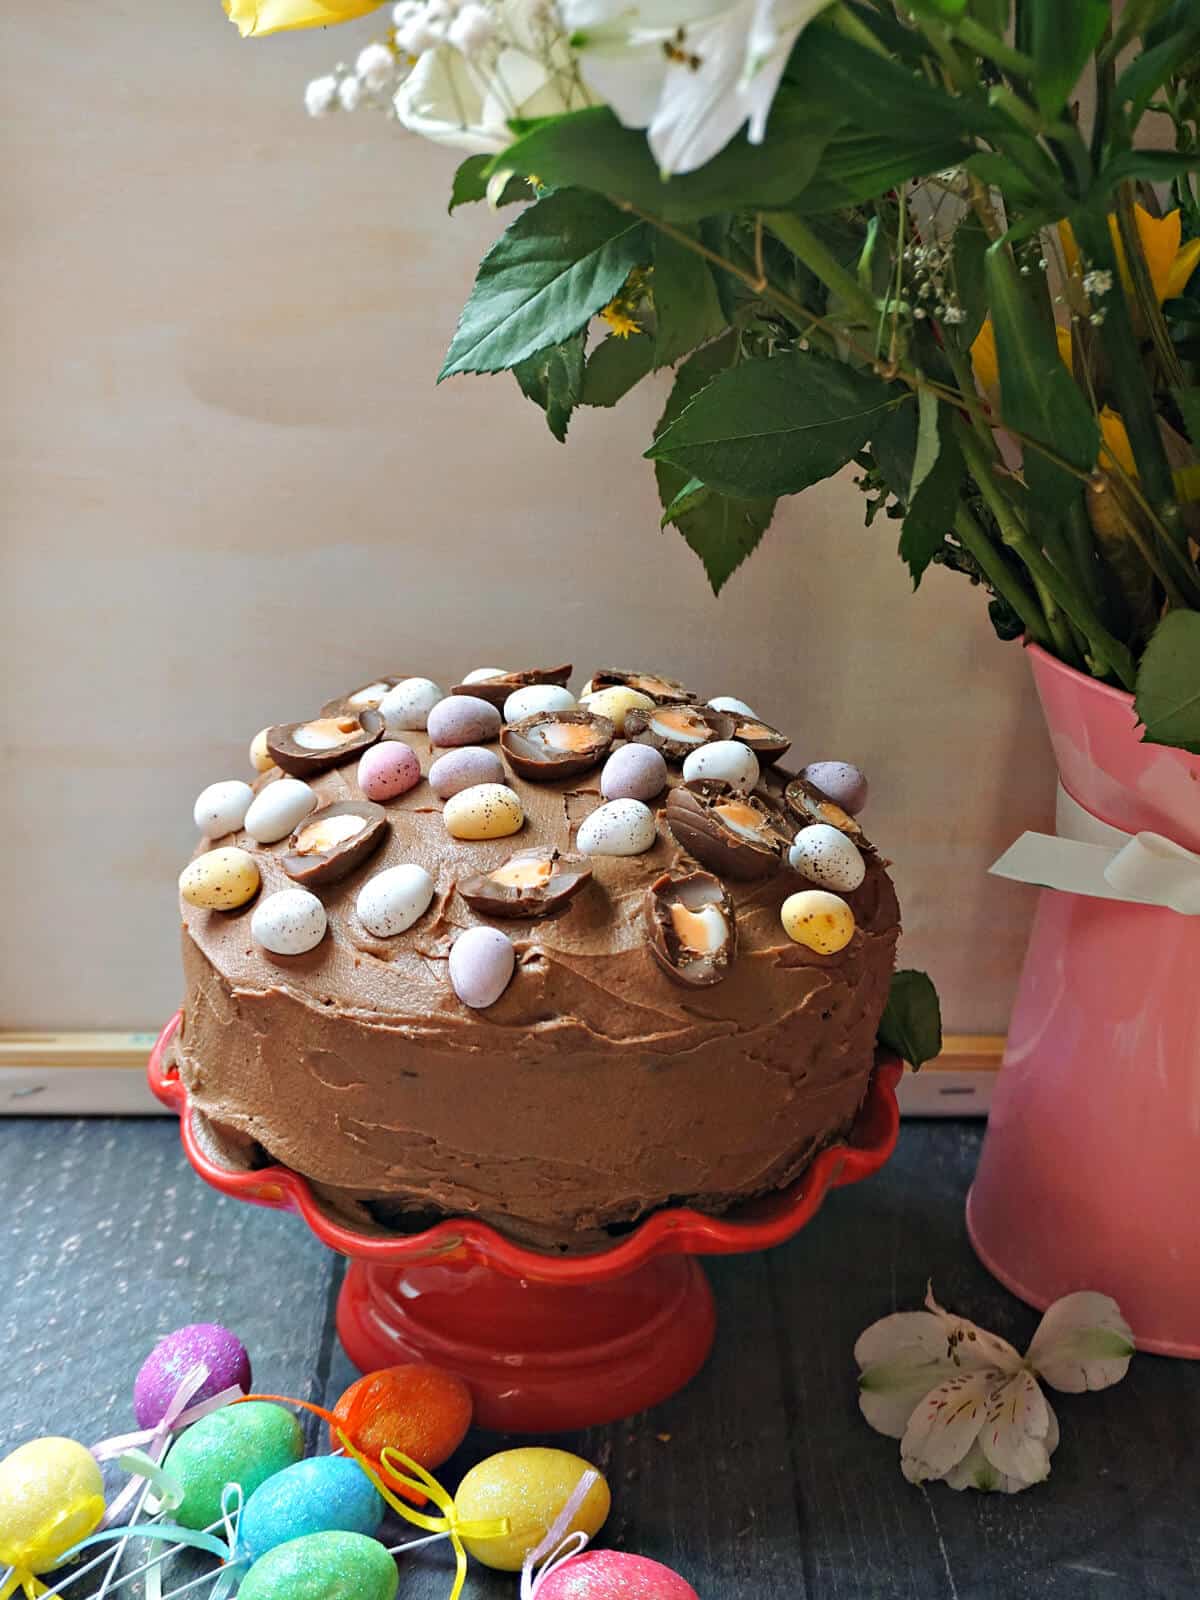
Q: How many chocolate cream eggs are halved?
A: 12